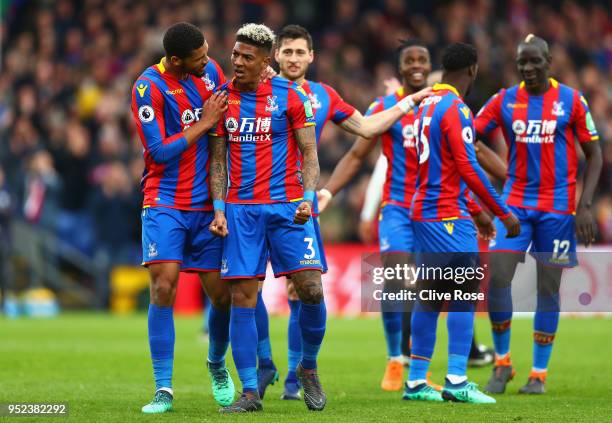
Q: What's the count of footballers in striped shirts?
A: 6